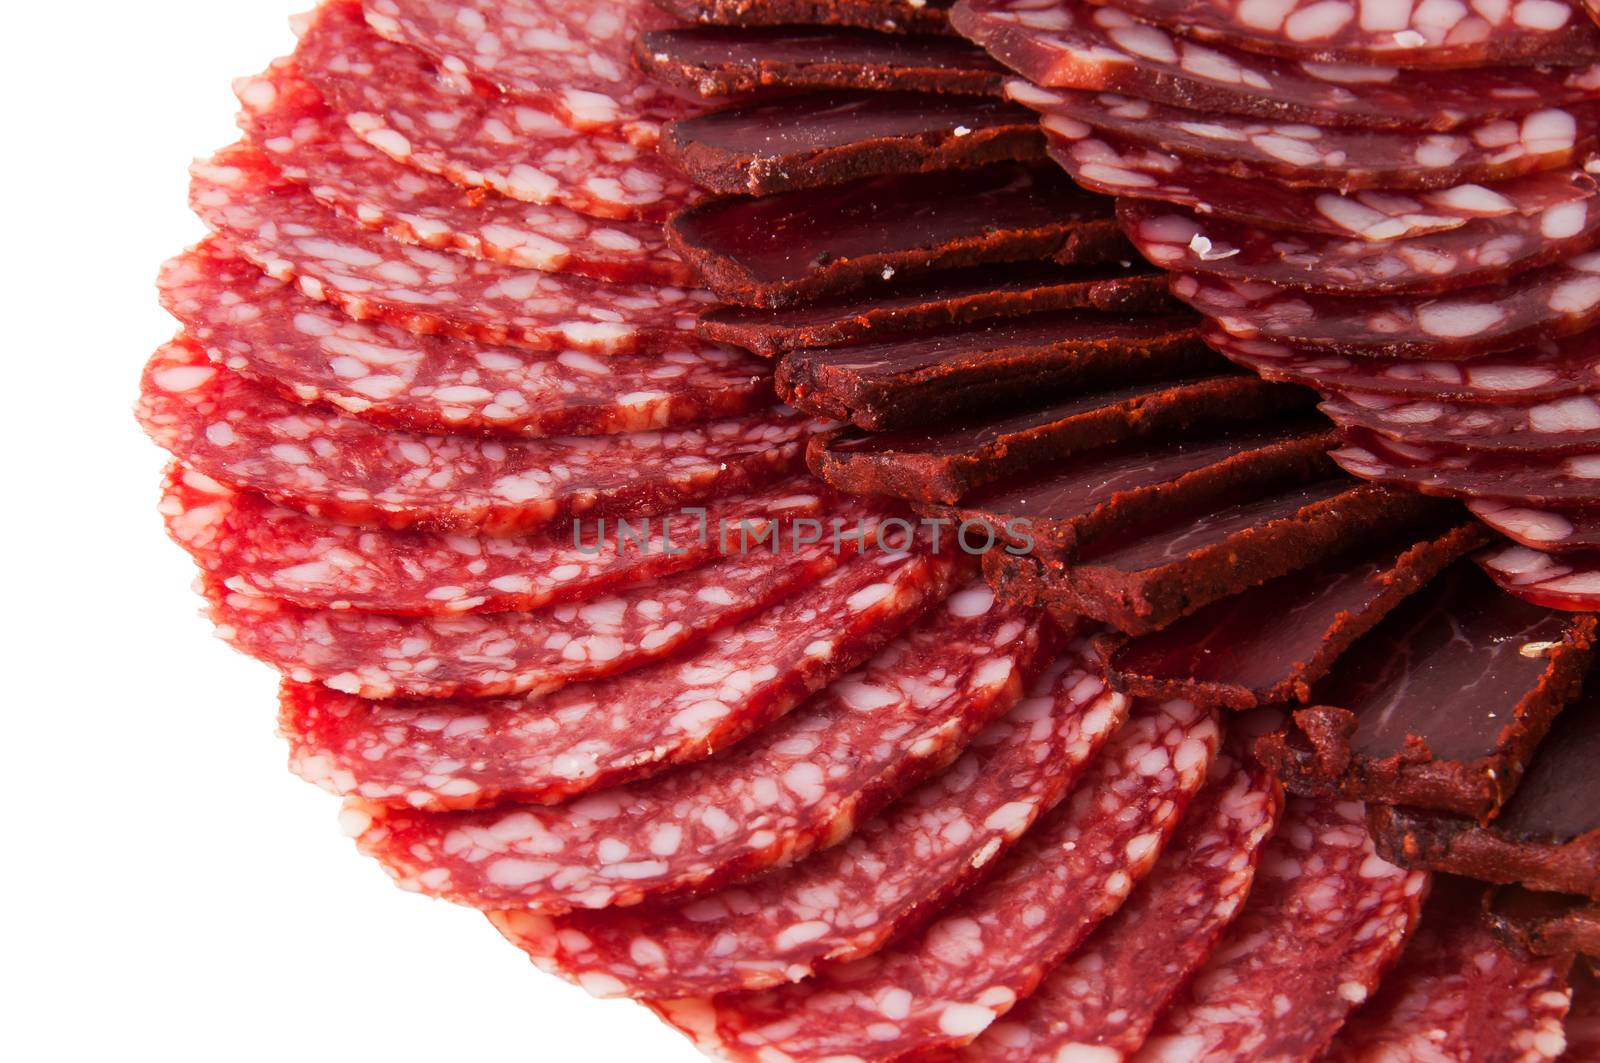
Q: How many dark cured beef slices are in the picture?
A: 13